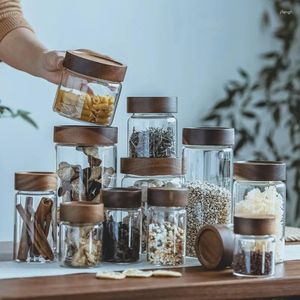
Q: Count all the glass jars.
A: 11